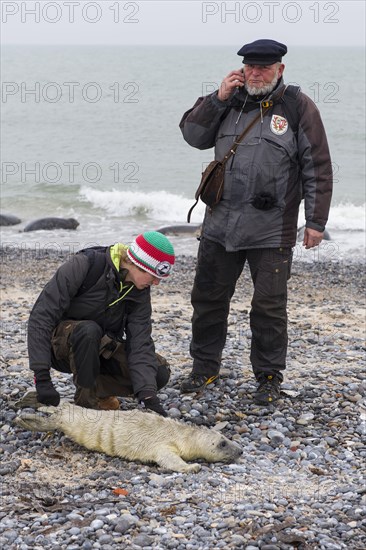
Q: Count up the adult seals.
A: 4